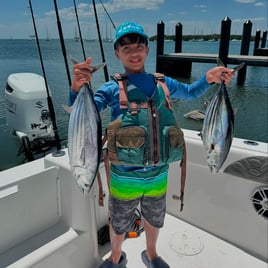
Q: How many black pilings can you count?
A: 6